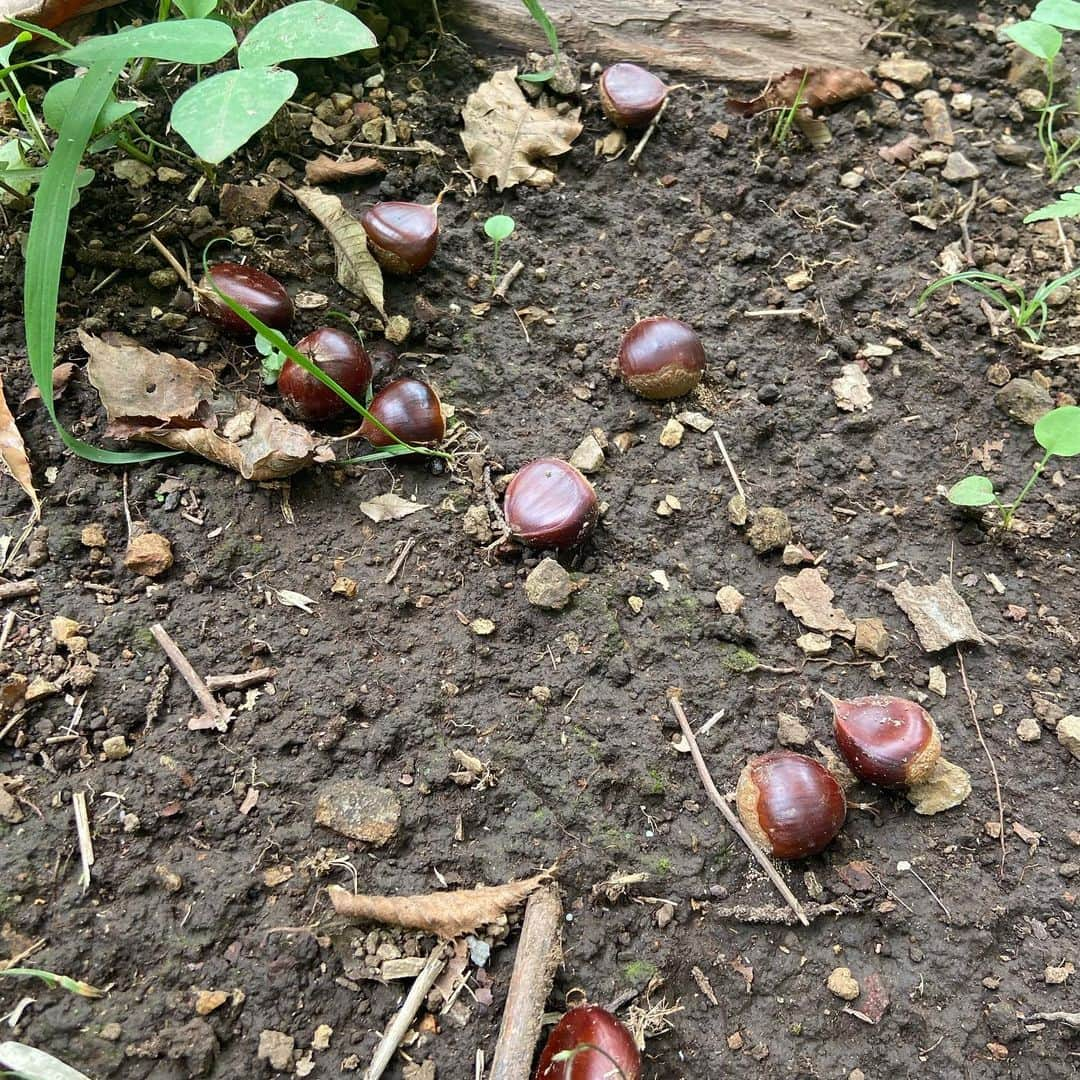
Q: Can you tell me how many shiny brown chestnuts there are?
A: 10